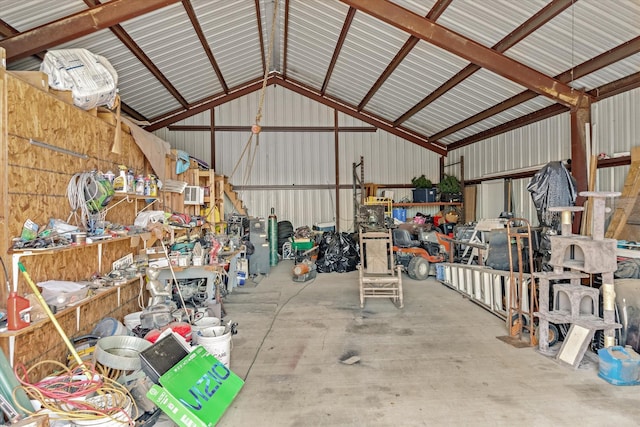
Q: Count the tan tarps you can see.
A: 1